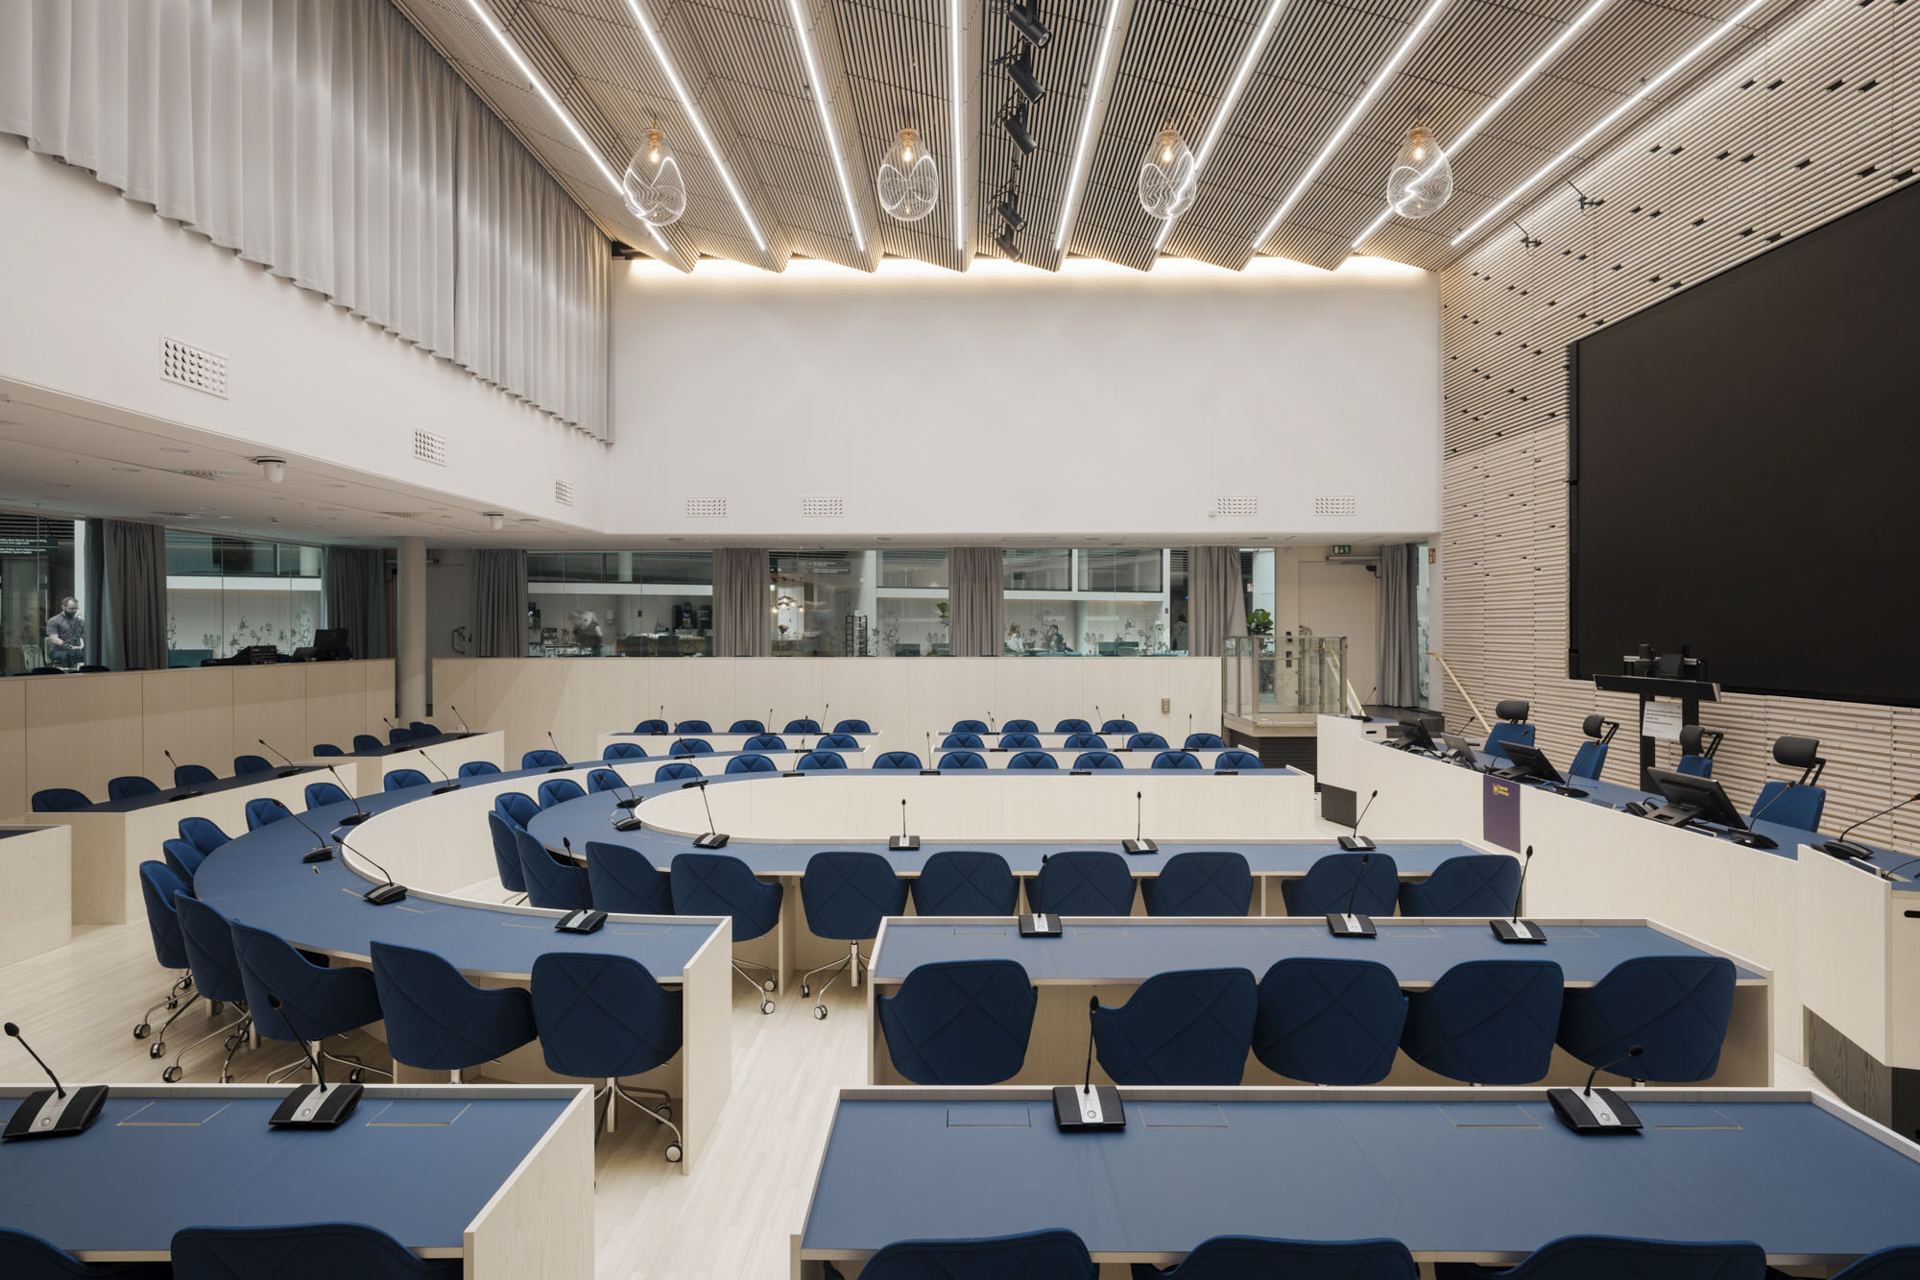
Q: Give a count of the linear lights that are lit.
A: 9